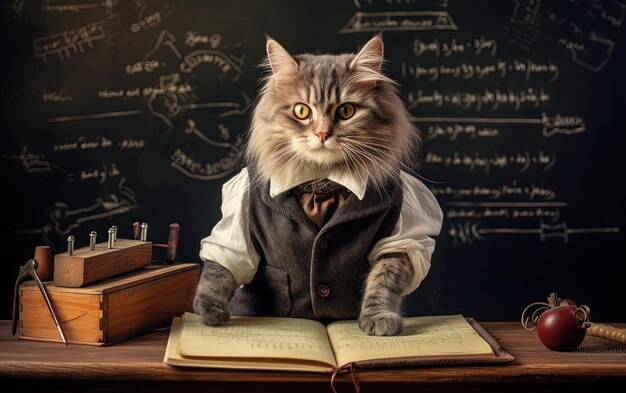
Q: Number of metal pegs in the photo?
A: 5